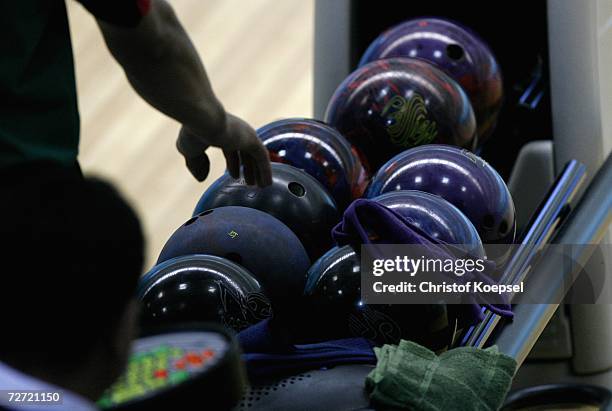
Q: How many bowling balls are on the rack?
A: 9